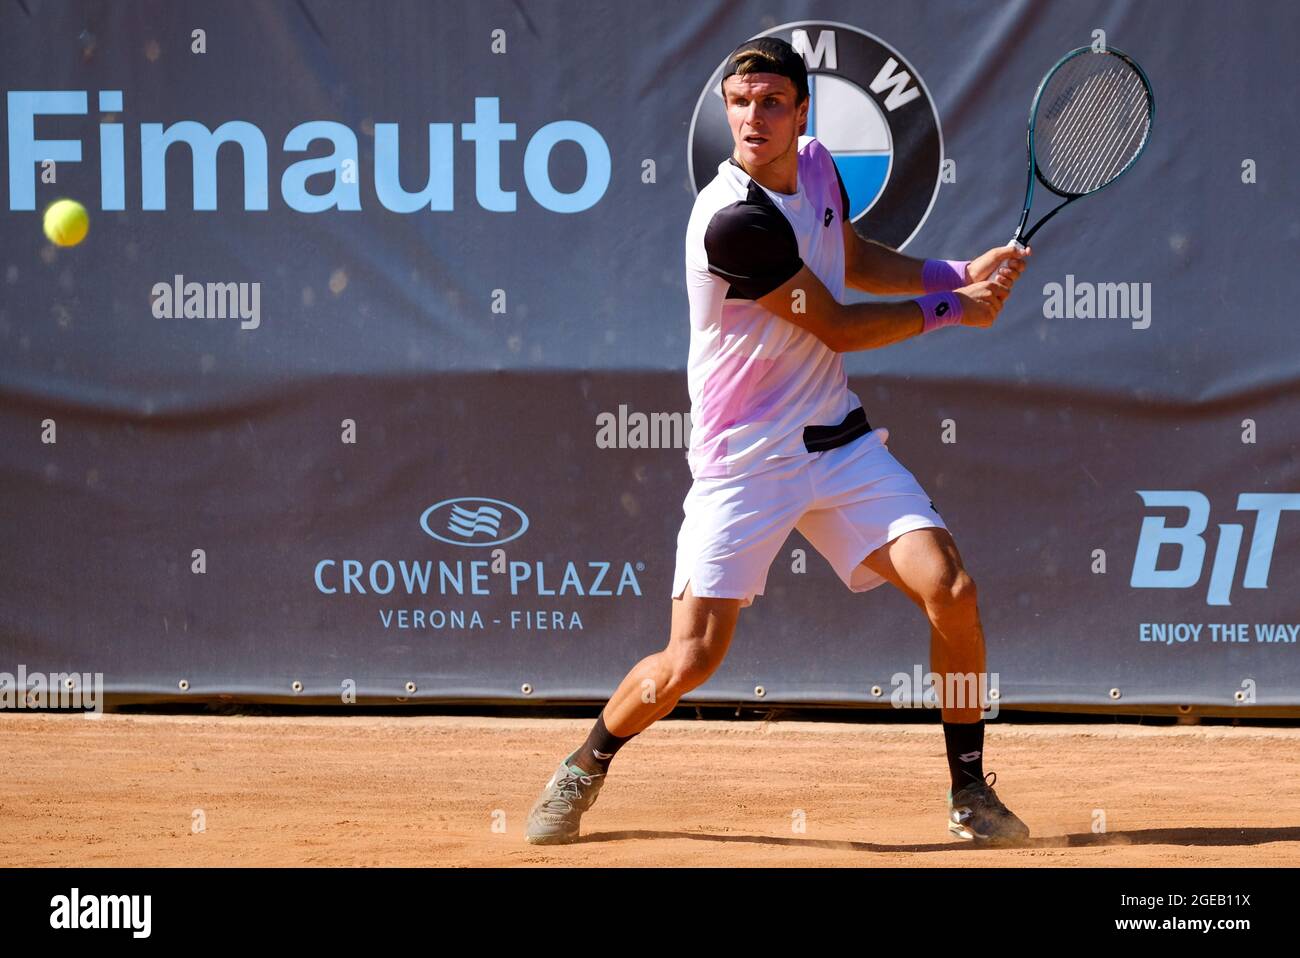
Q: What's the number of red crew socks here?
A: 0